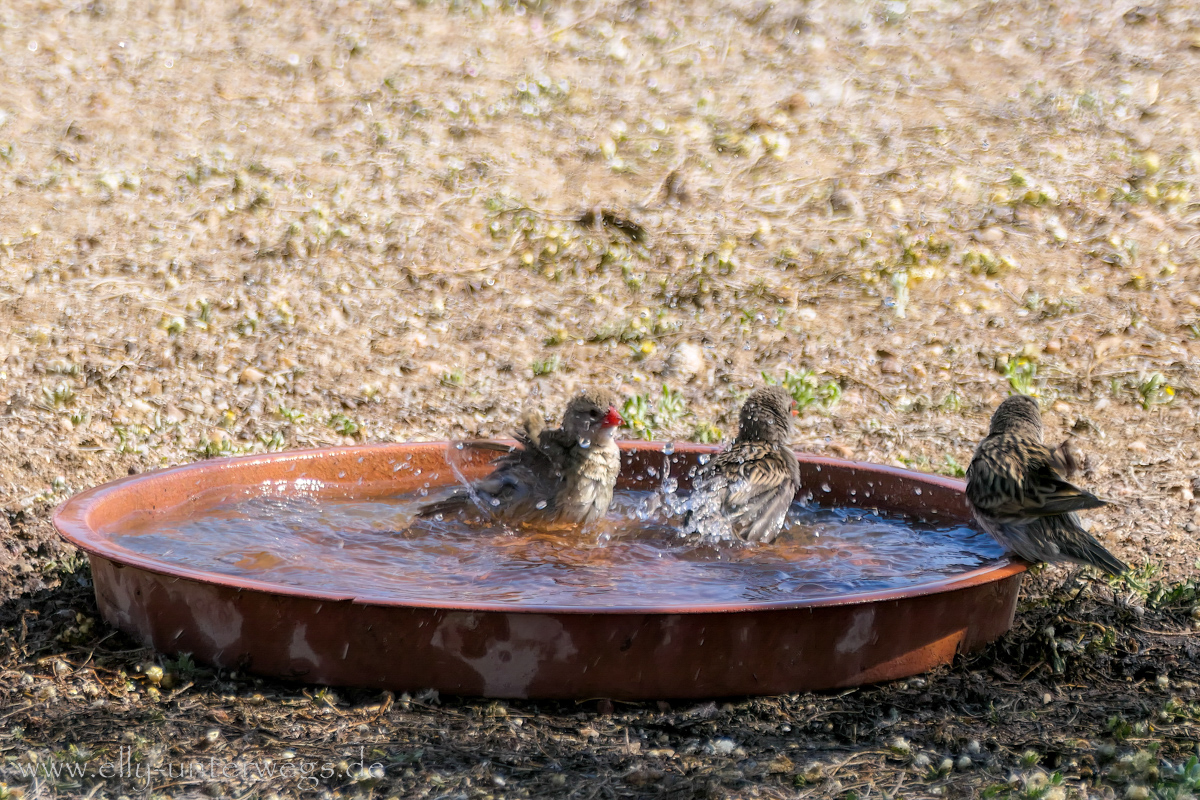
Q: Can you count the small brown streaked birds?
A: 3